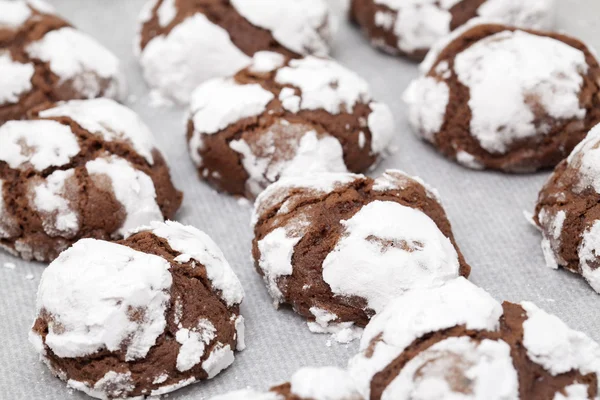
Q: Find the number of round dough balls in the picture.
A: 11